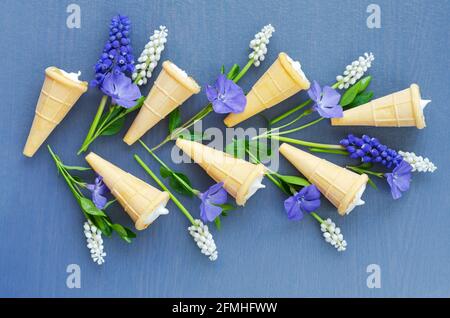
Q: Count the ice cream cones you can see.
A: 7